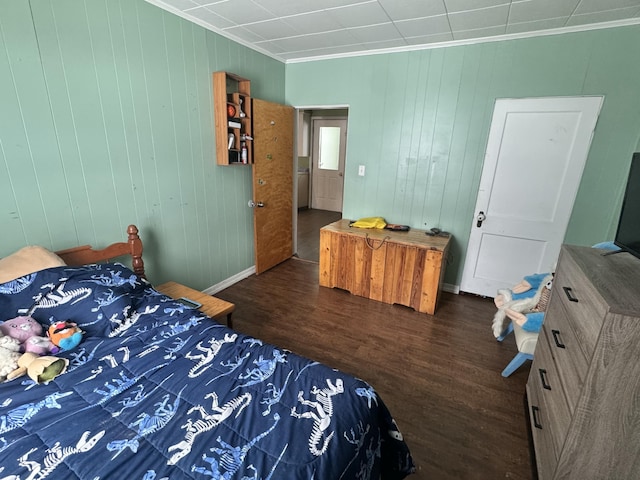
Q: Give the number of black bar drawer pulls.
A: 4